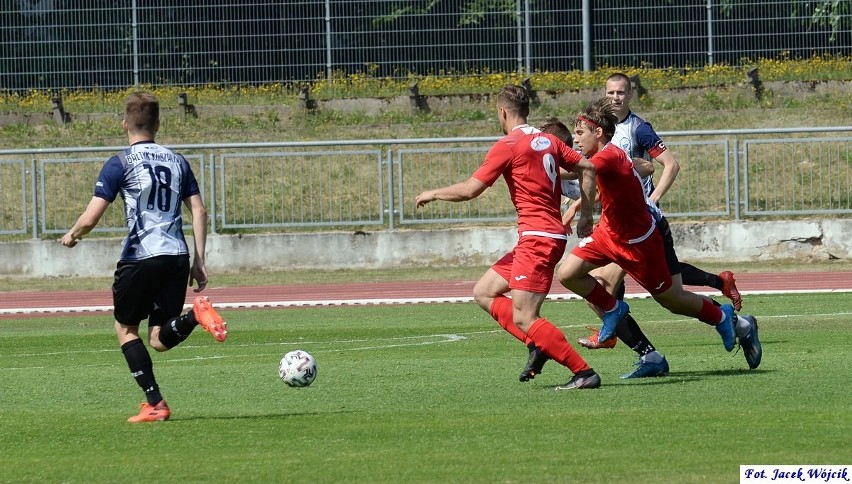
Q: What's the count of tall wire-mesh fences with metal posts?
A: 1